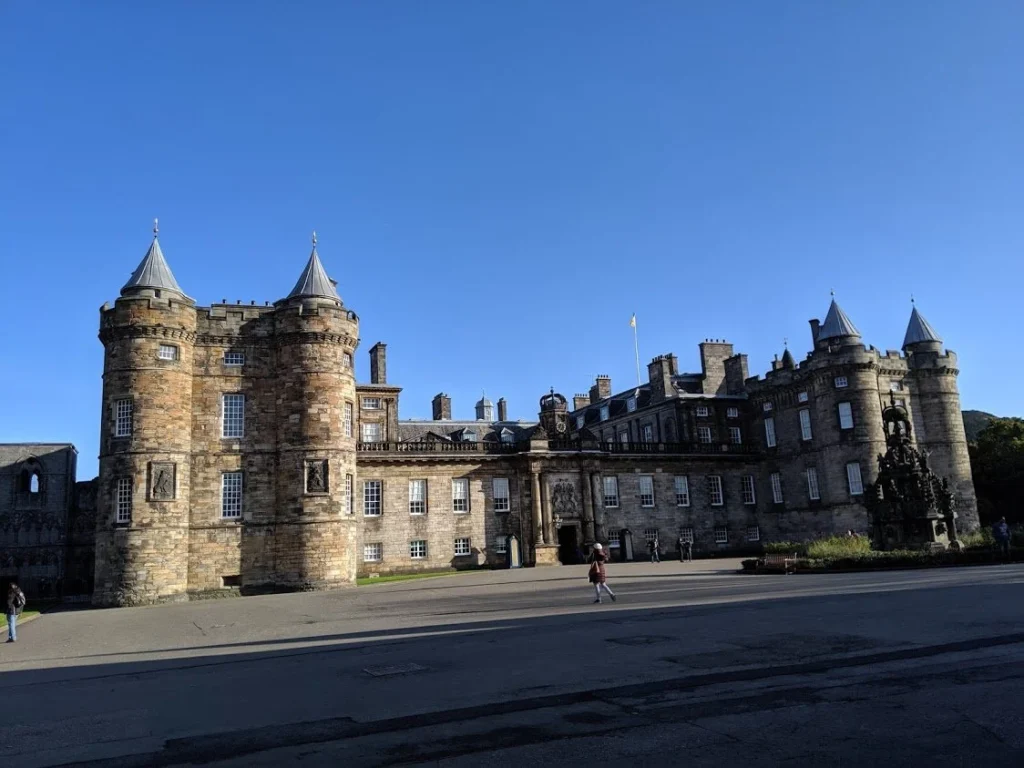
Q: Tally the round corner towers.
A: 4